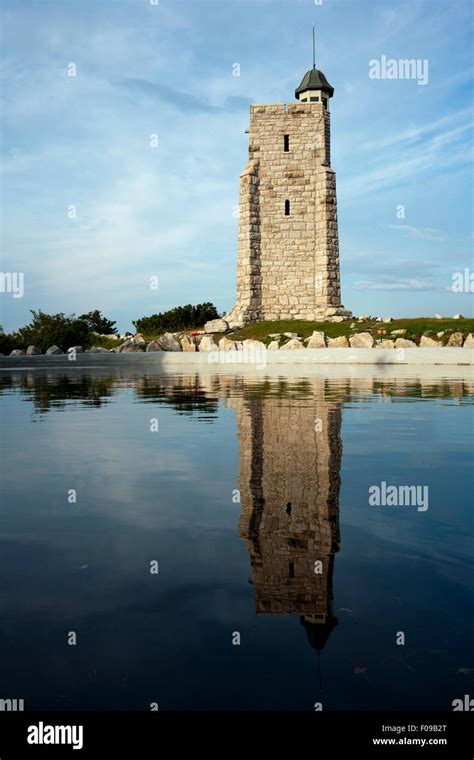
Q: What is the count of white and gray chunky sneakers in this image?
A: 0